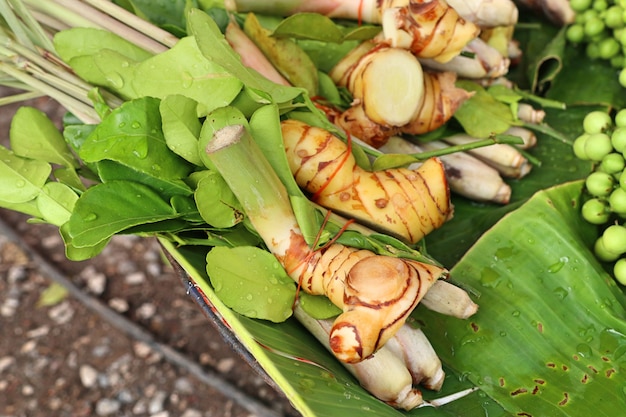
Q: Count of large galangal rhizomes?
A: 4